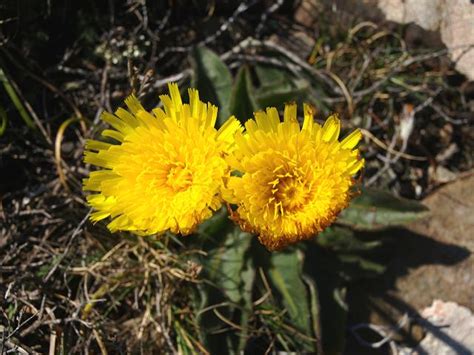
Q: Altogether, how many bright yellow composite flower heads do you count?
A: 2